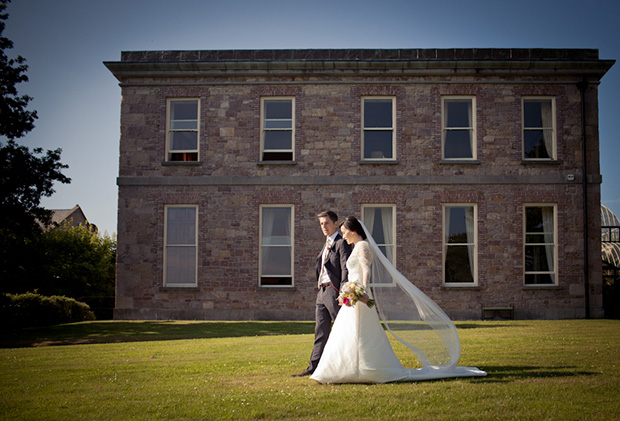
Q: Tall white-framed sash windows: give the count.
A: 10